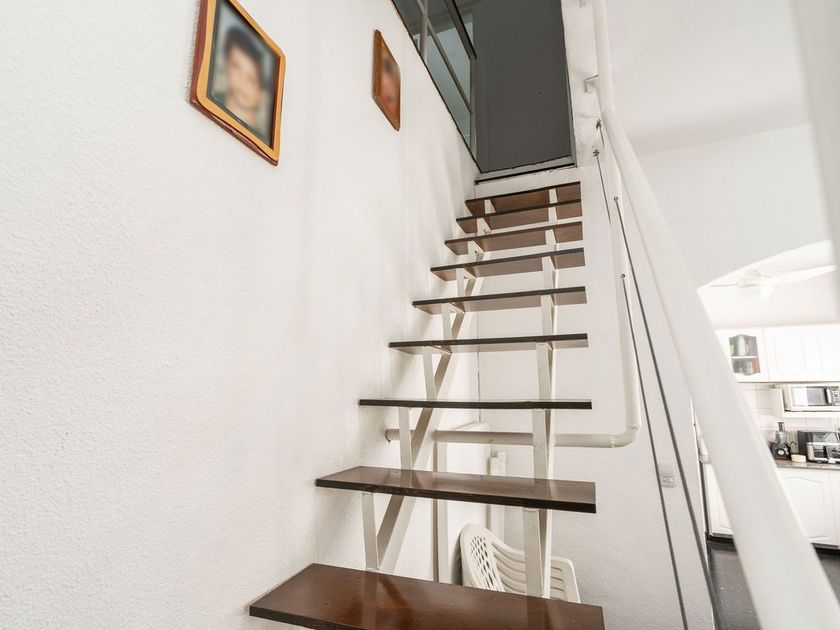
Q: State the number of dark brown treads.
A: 9